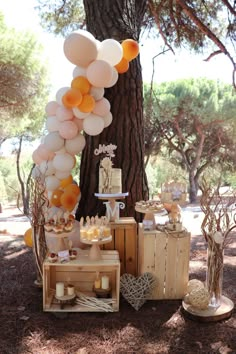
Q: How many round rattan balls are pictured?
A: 2